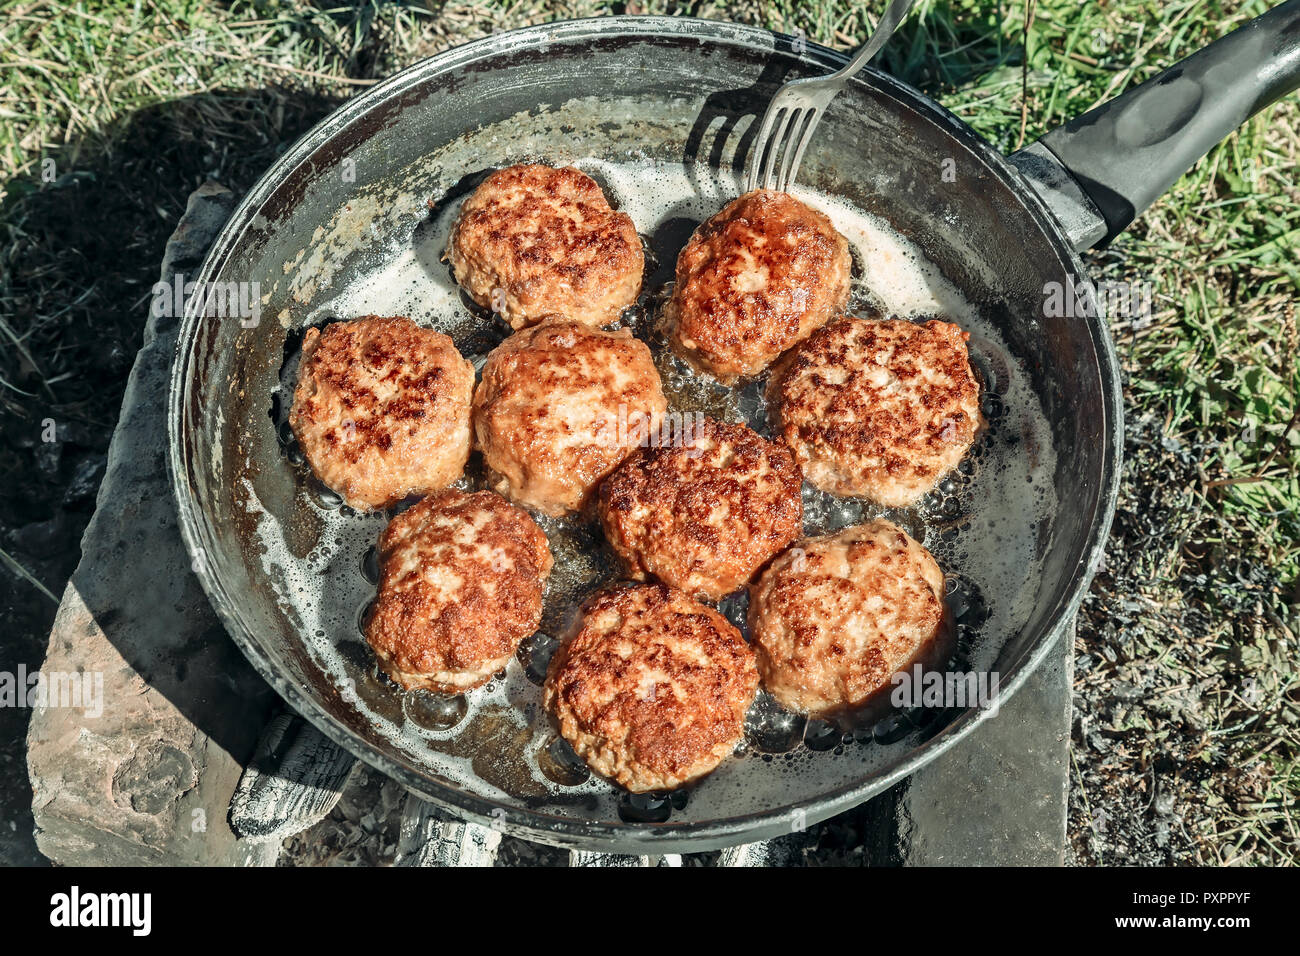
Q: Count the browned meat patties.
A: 9